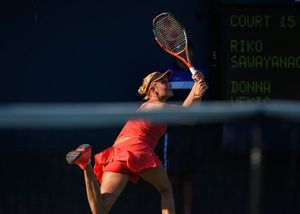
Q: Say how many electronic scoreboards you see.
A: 1